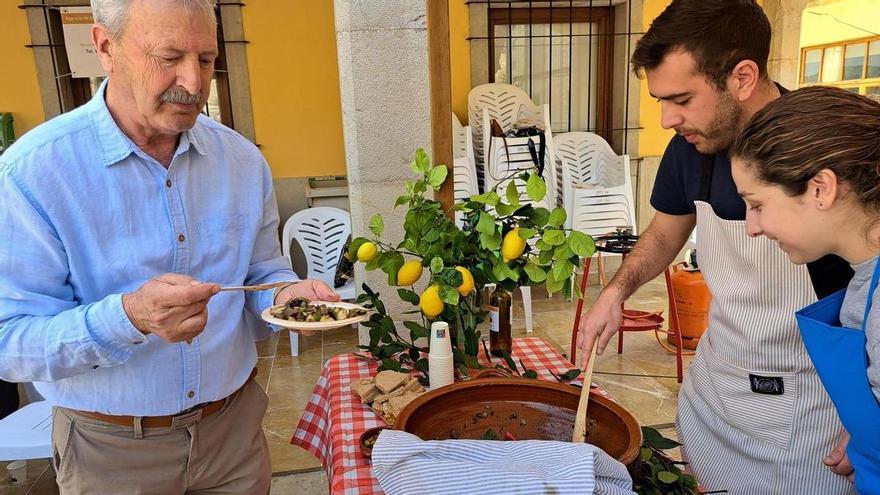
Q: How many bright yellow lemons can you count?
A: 5